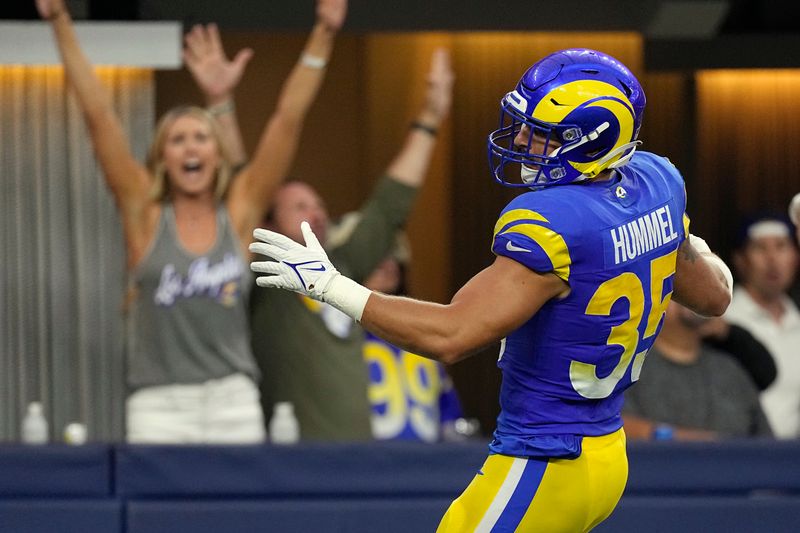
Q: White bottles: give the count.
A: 2